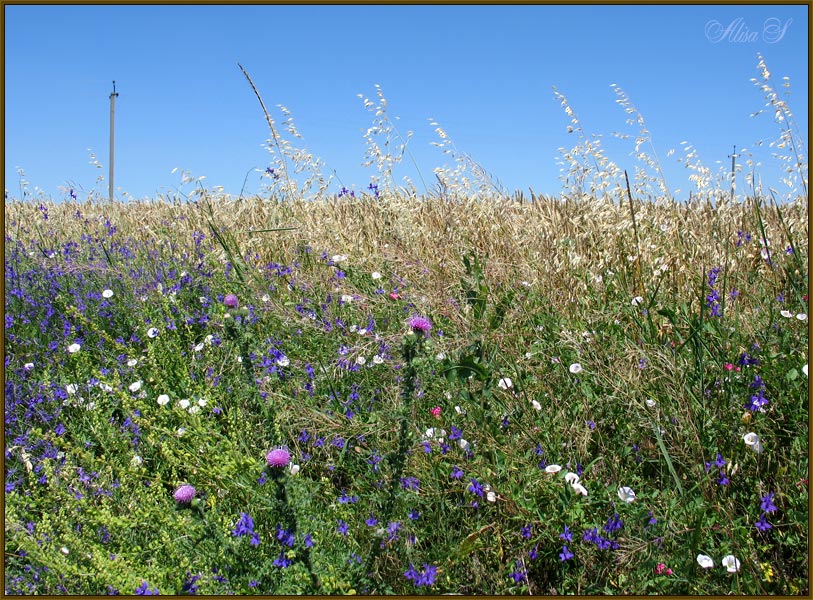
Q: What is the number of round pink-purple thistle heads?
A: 4